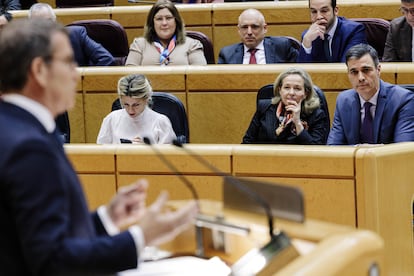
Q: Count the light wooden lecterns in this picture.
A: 1